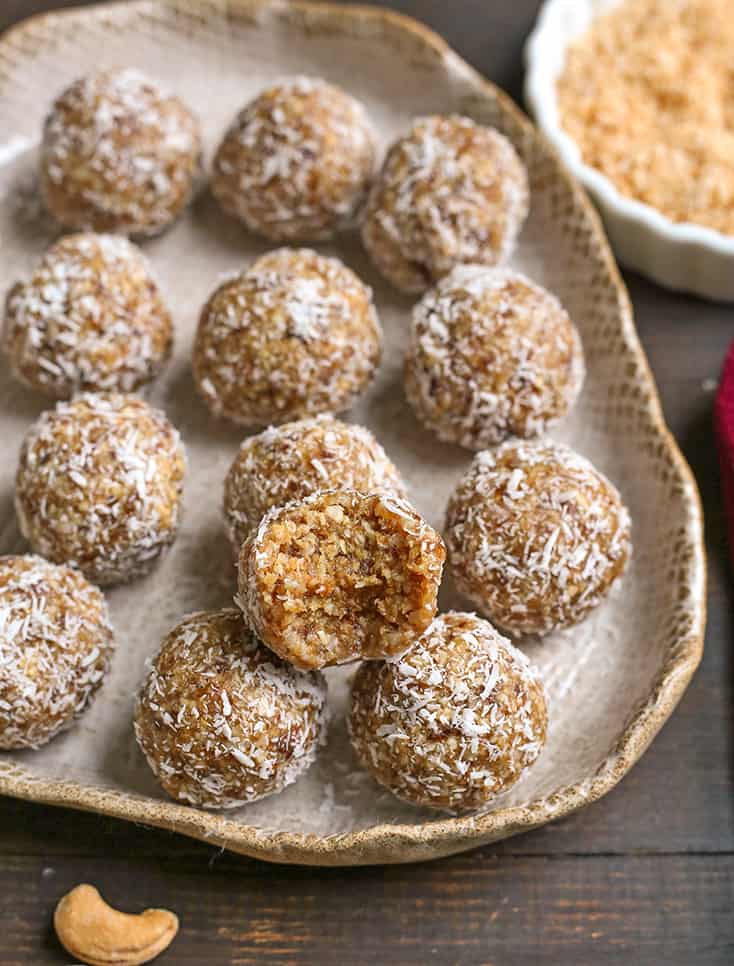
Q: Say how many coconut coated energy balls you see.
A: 13